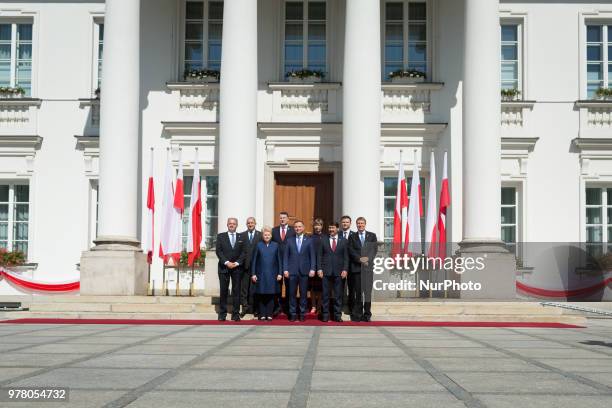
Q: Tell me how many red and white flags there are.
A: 8